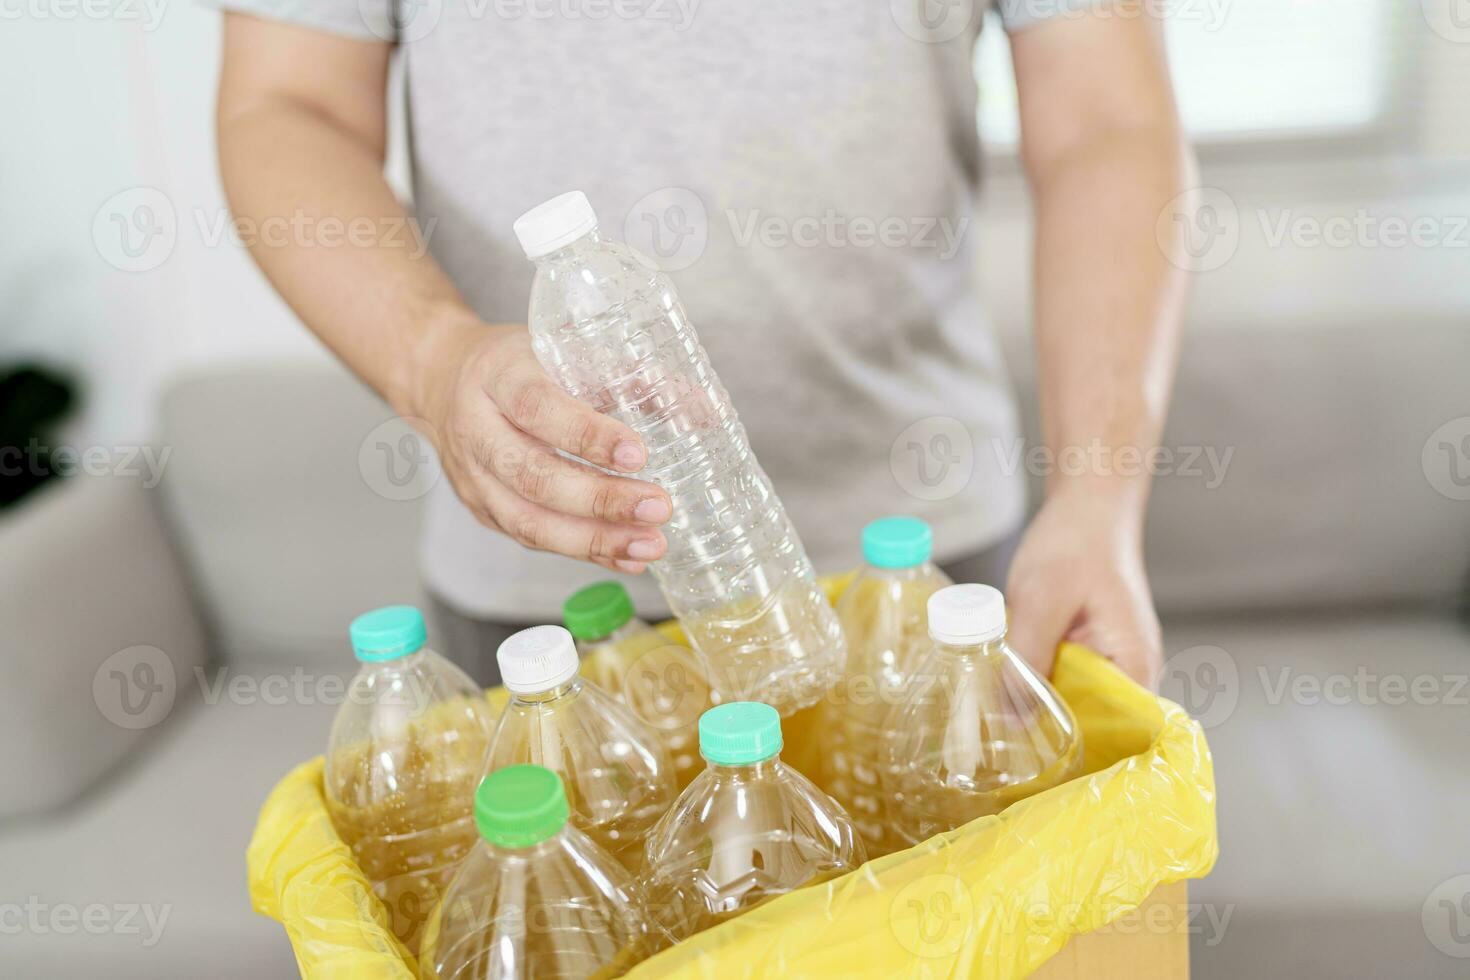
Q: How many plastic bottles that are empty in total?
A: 8